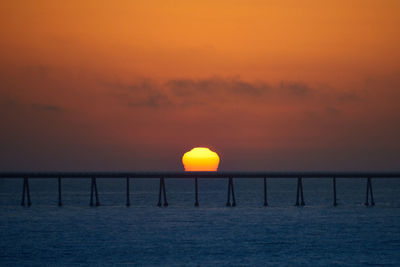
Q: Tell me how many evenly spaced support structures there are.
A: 11